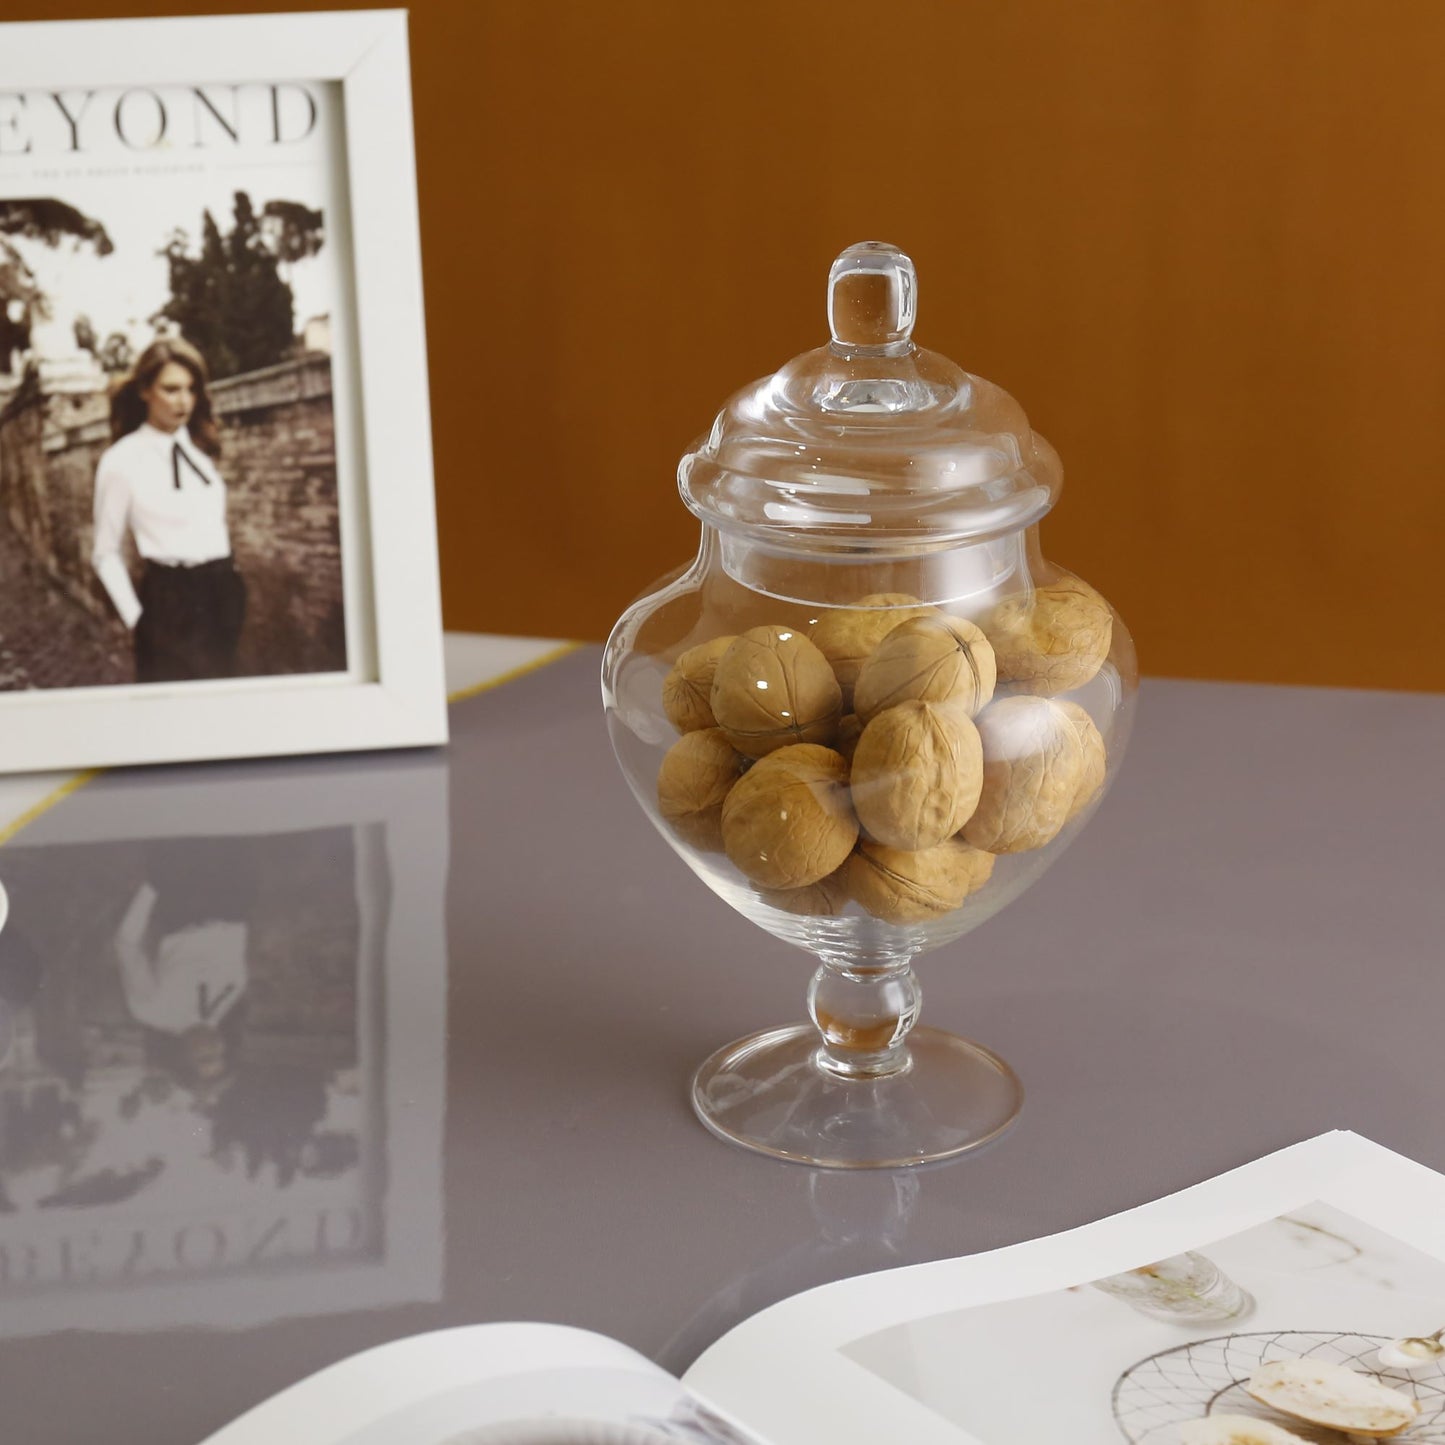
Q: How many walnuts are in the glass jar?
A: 14